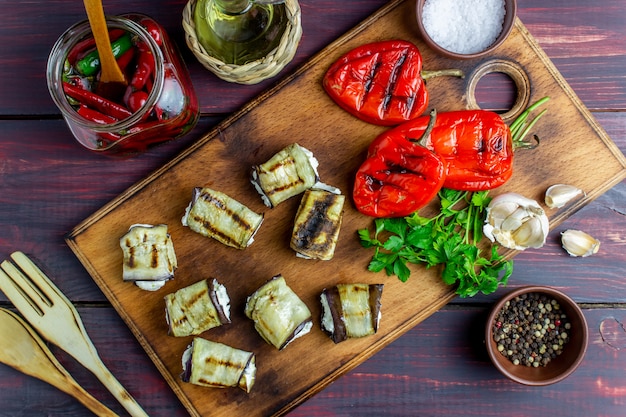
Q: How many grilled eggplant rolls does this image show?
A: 8